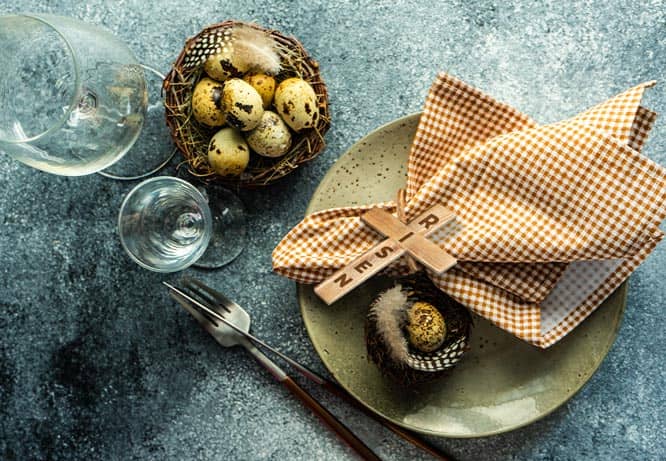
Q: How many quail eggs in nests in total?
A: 8